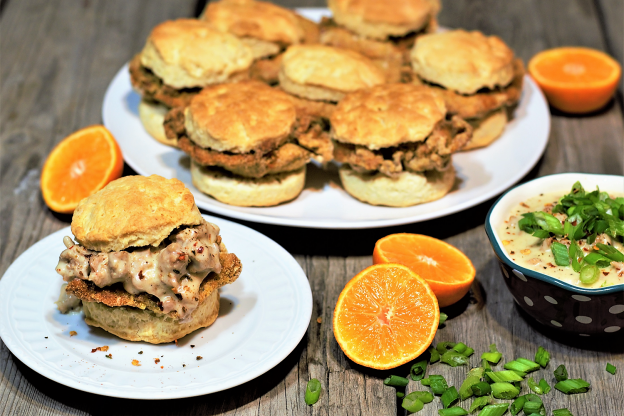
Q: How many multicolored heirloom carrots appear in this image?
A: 0